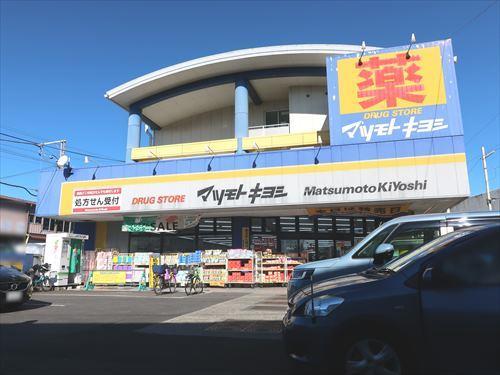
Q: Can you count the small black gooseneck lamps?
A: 7